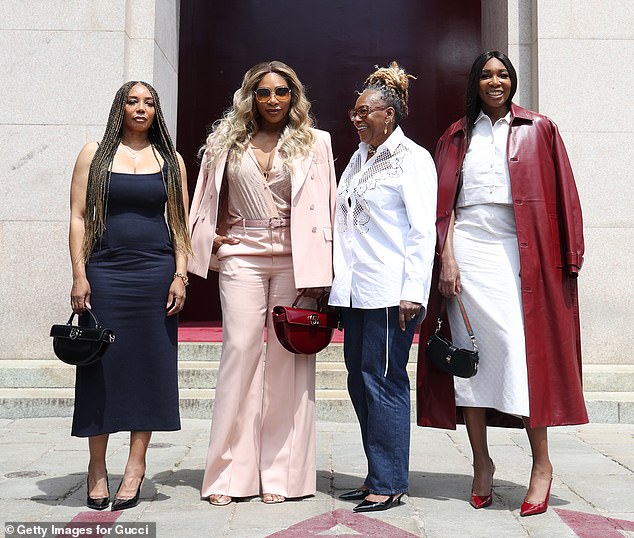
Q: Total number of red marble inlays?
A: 3